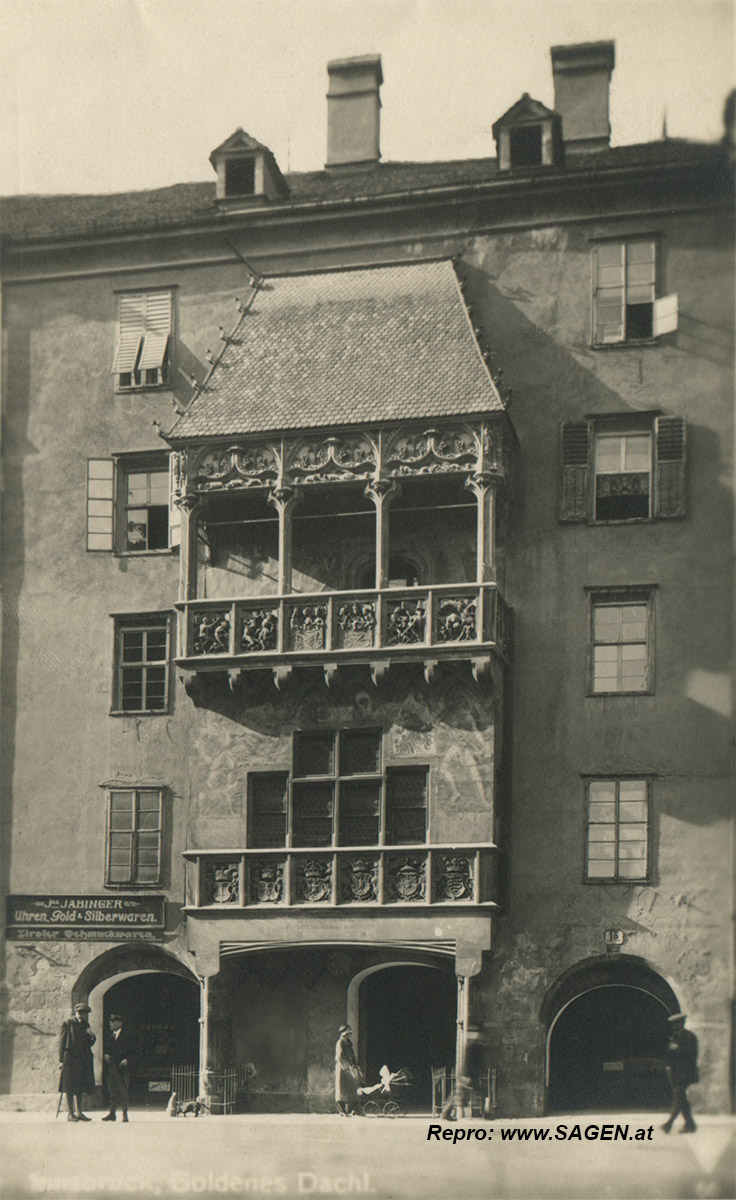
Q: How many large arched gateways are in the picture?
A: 3